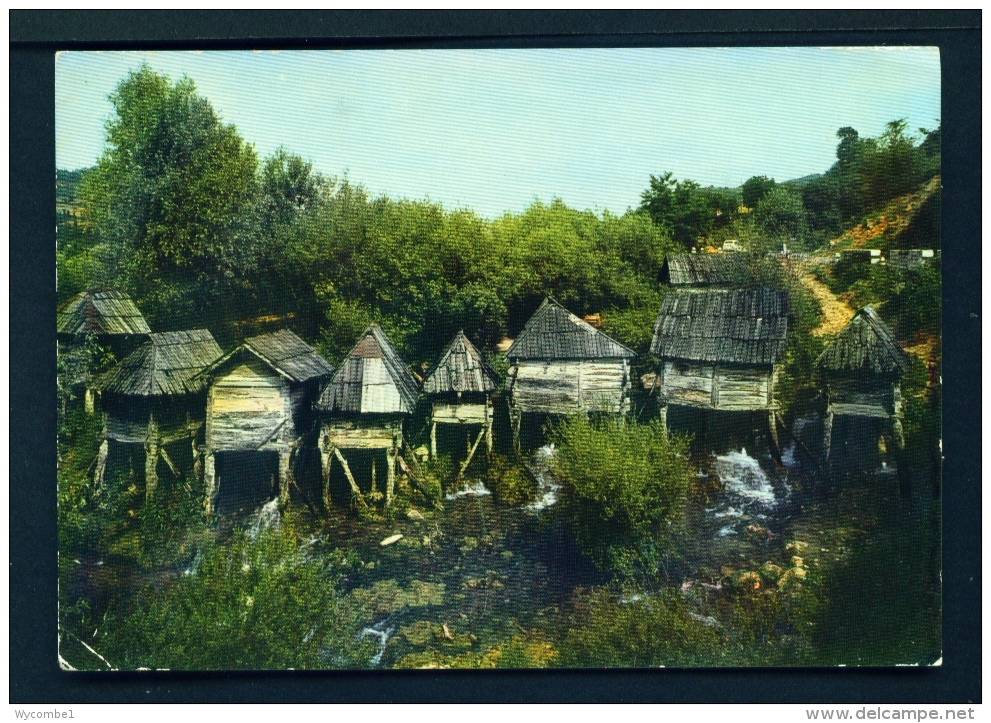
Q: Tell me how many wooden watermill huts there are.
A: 9